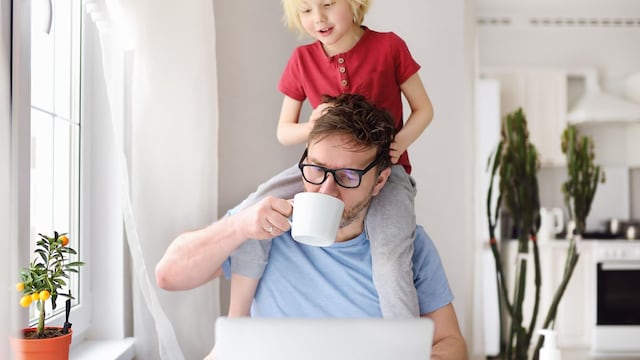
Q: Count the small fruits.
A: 5